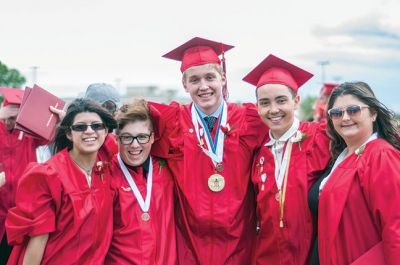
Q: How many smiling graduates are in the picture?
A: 5